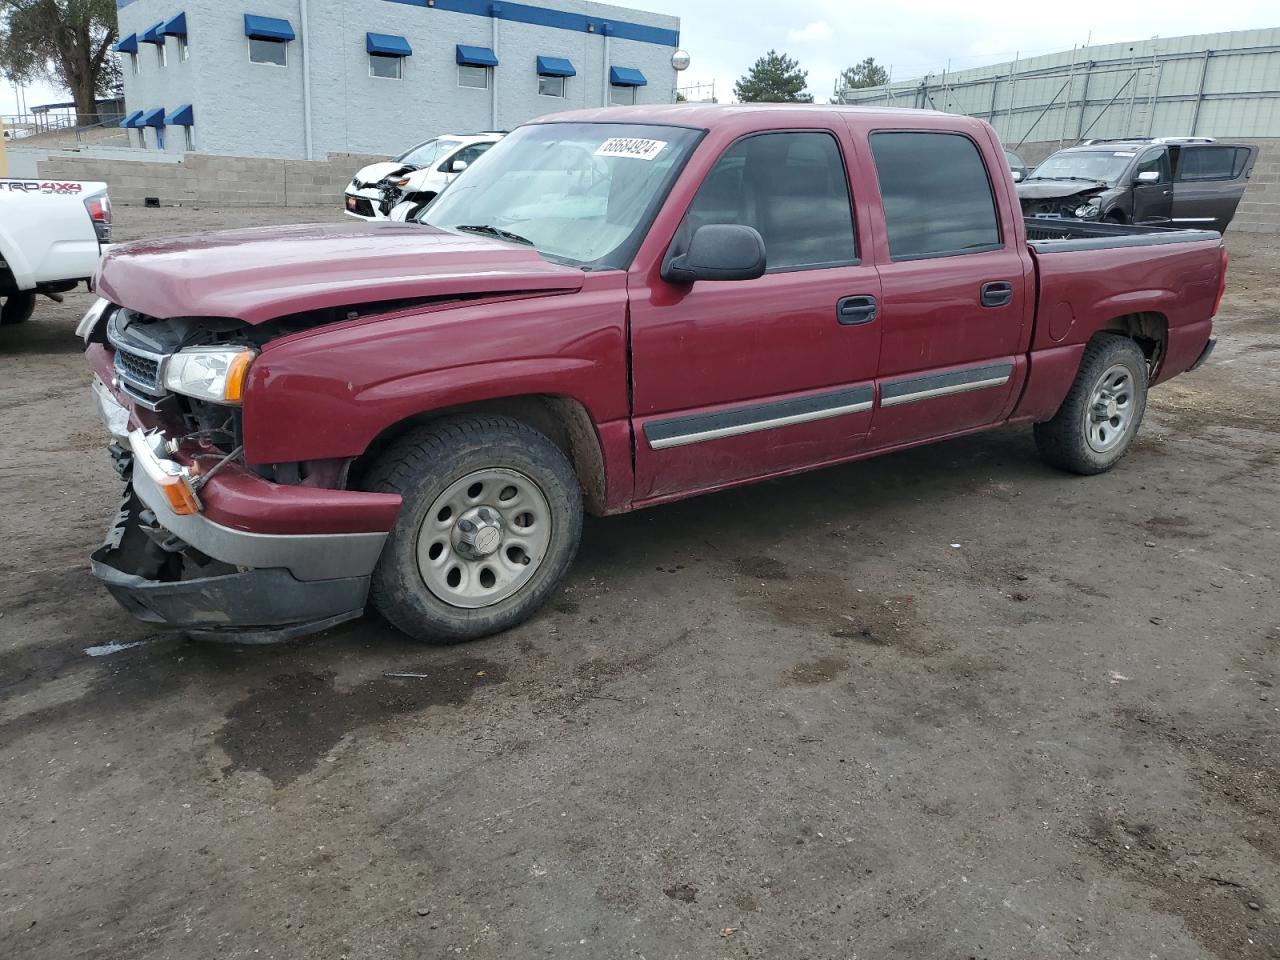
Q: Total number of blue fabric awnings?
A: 11